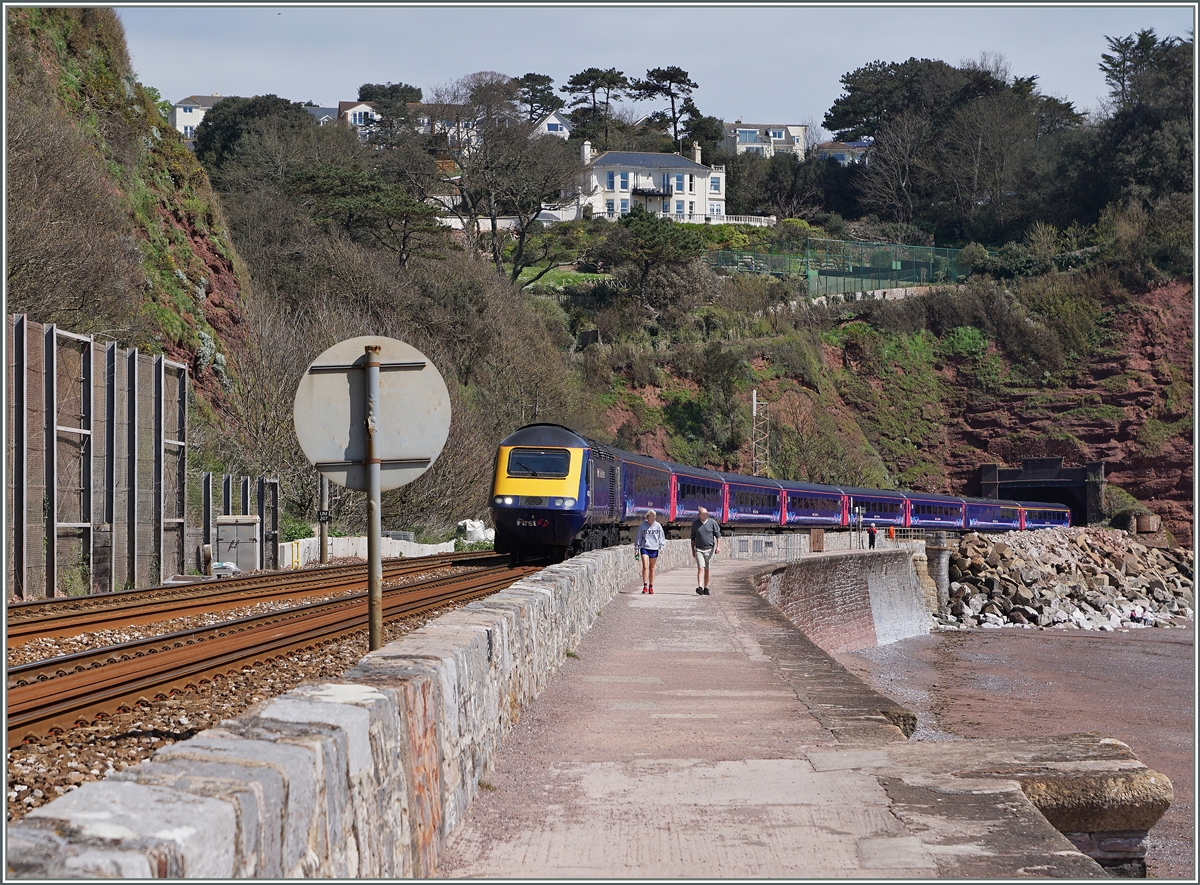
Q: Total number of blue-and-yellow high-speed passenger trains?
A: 1